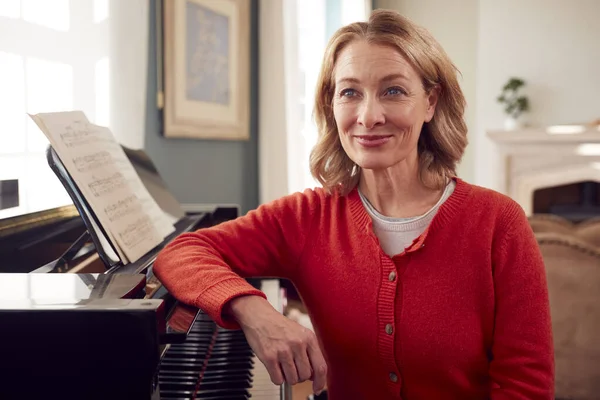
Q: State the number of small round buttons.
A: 3